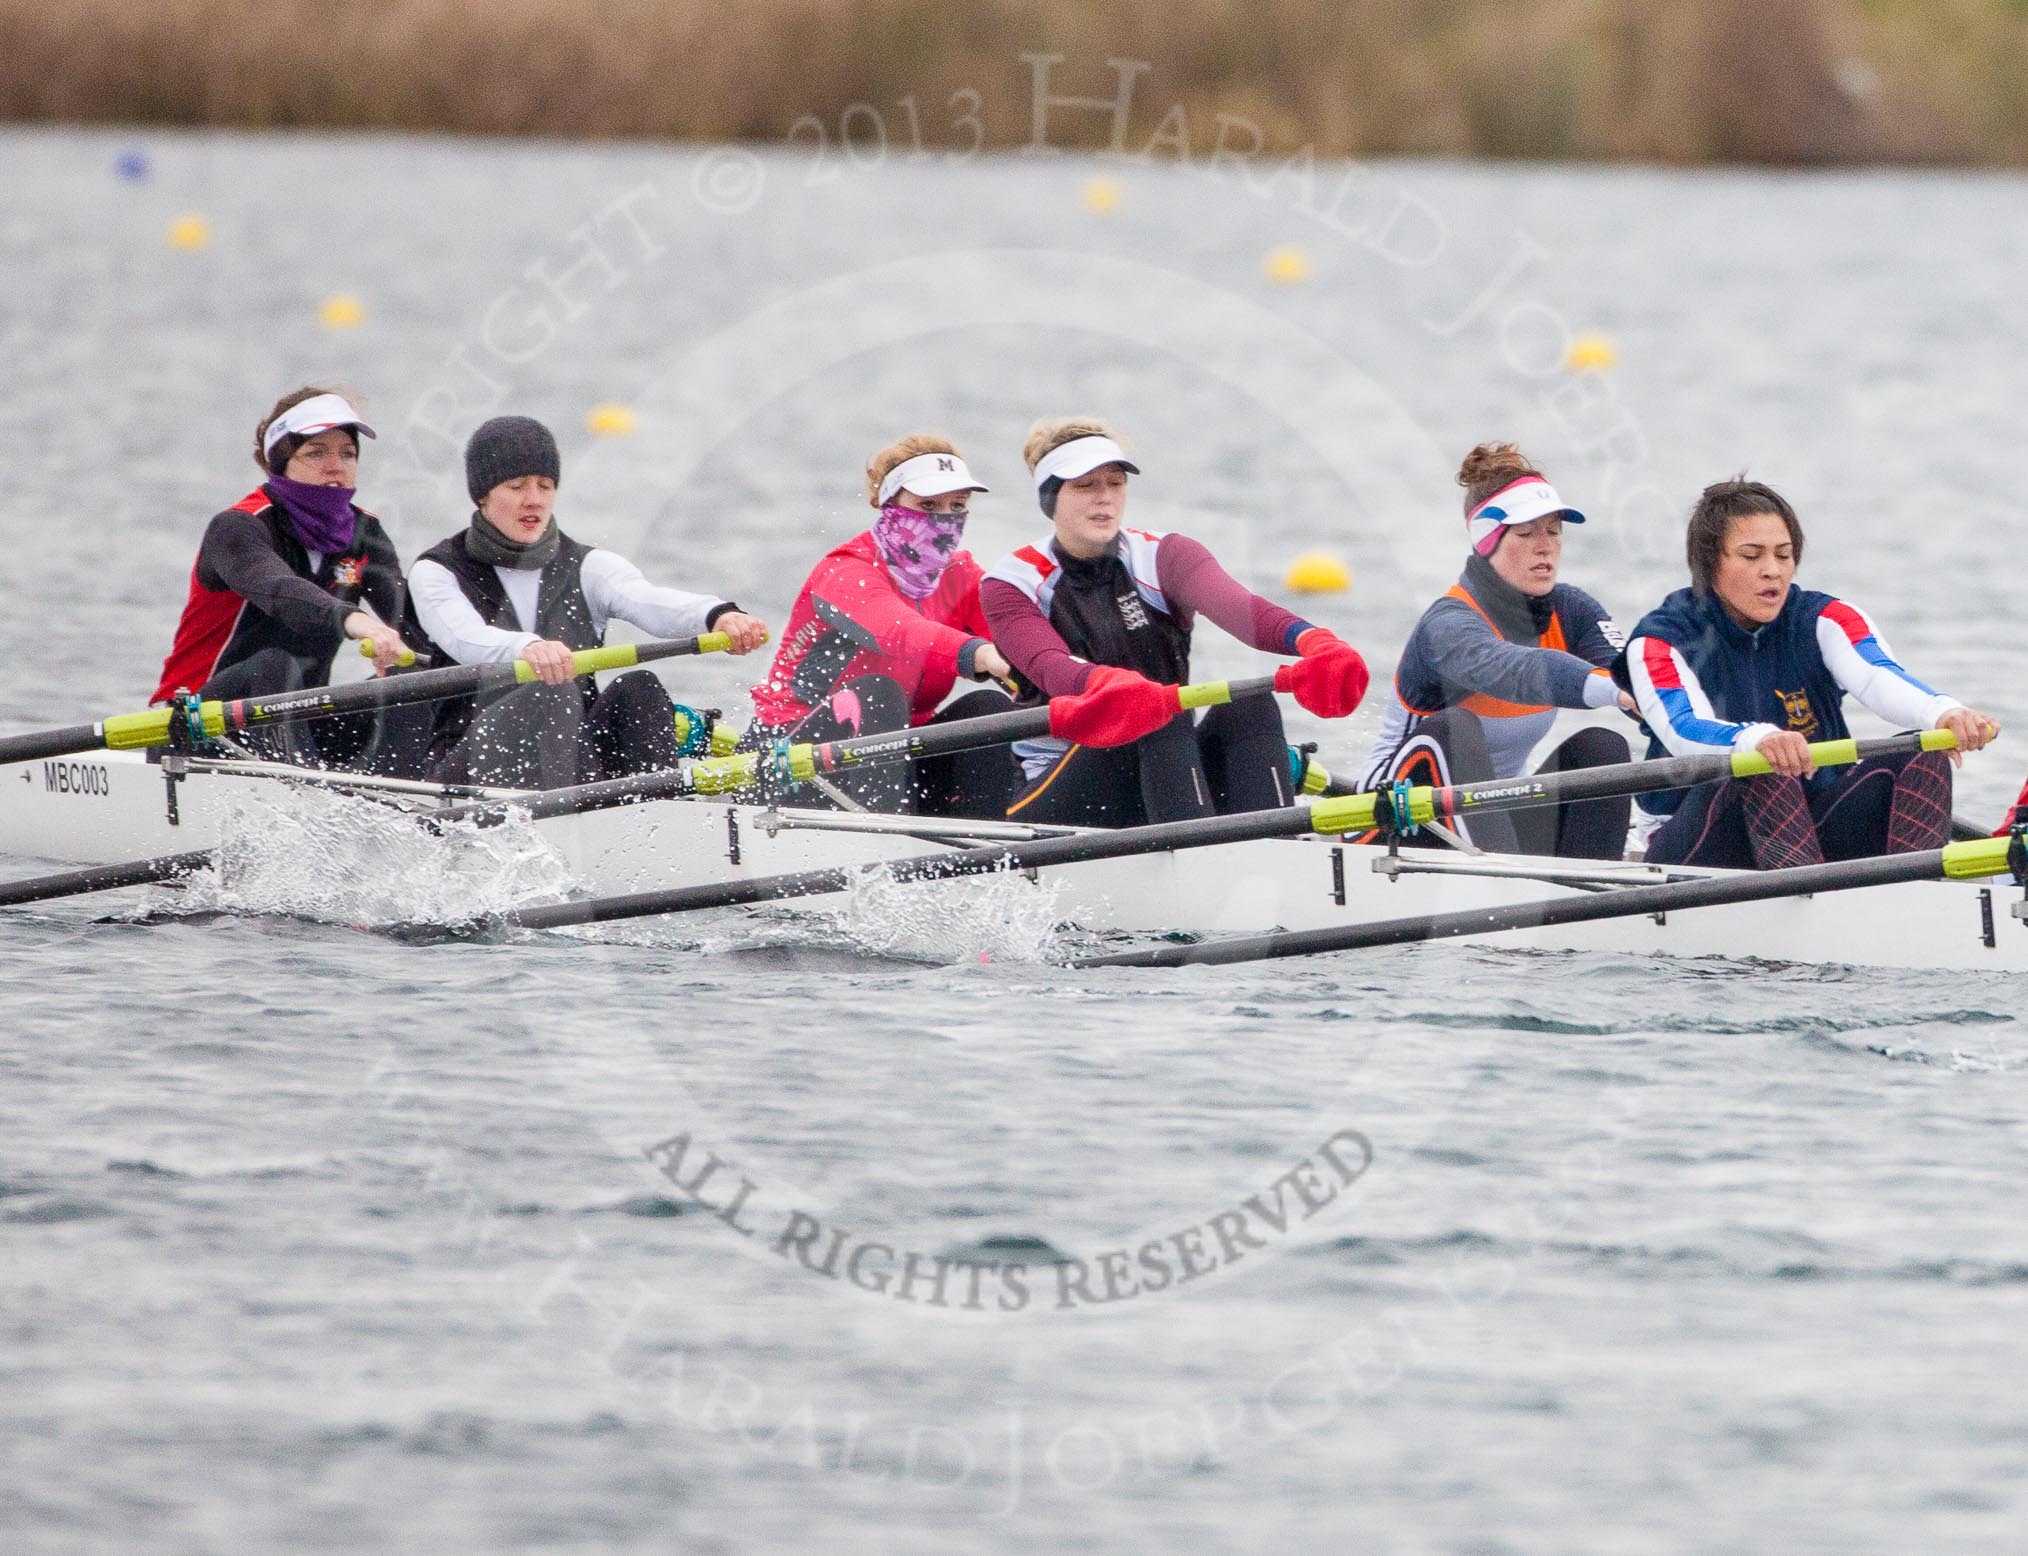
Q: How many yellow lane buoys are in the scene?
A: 7